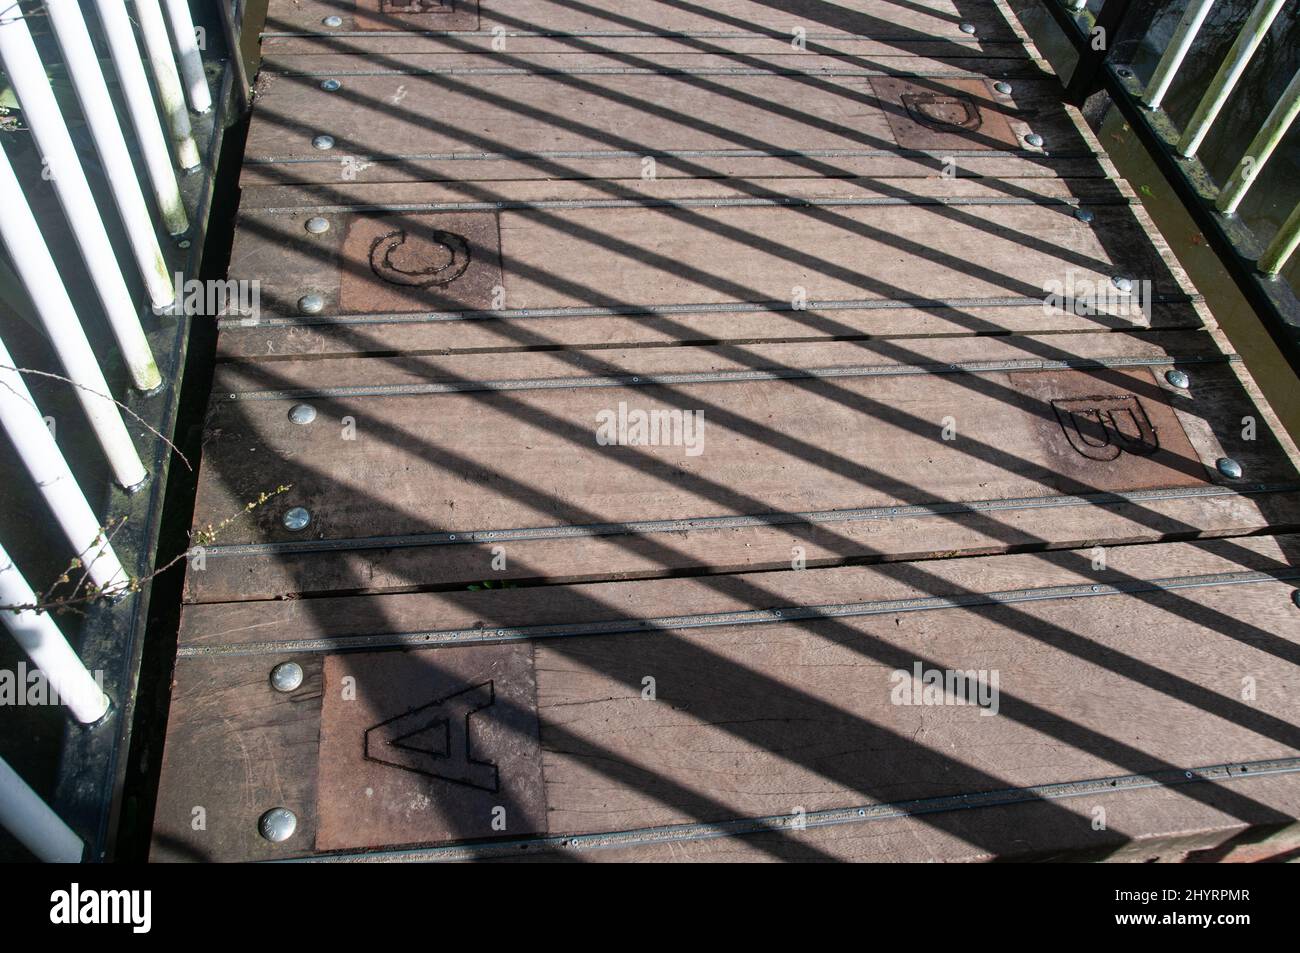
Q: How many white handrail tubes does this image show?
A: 14